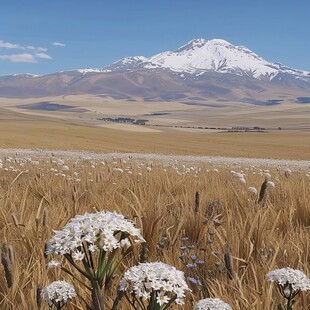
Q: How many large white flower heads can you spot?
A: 5